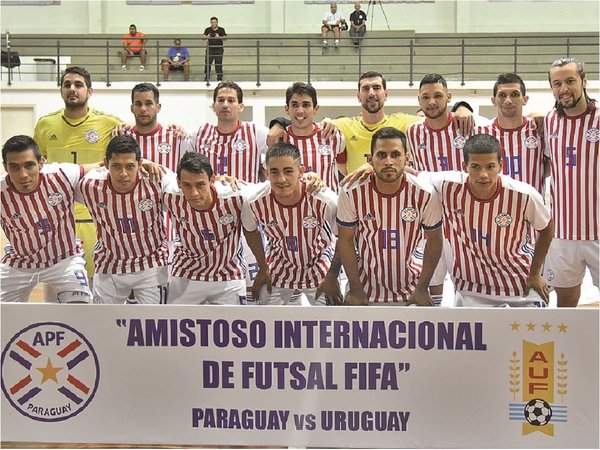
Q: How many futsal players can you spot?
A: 14